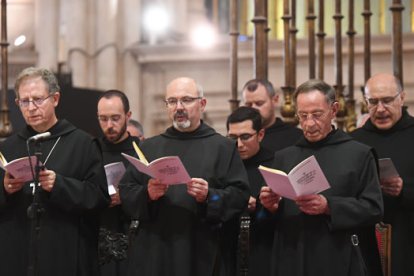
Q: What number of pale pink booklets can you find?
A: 5